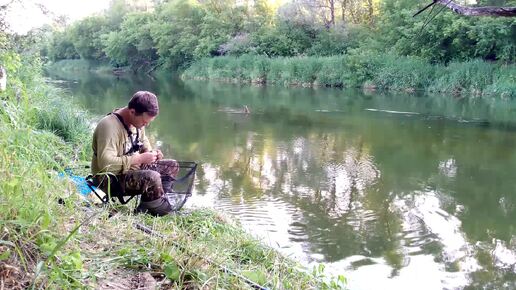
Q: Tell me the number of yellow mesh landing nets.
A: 0